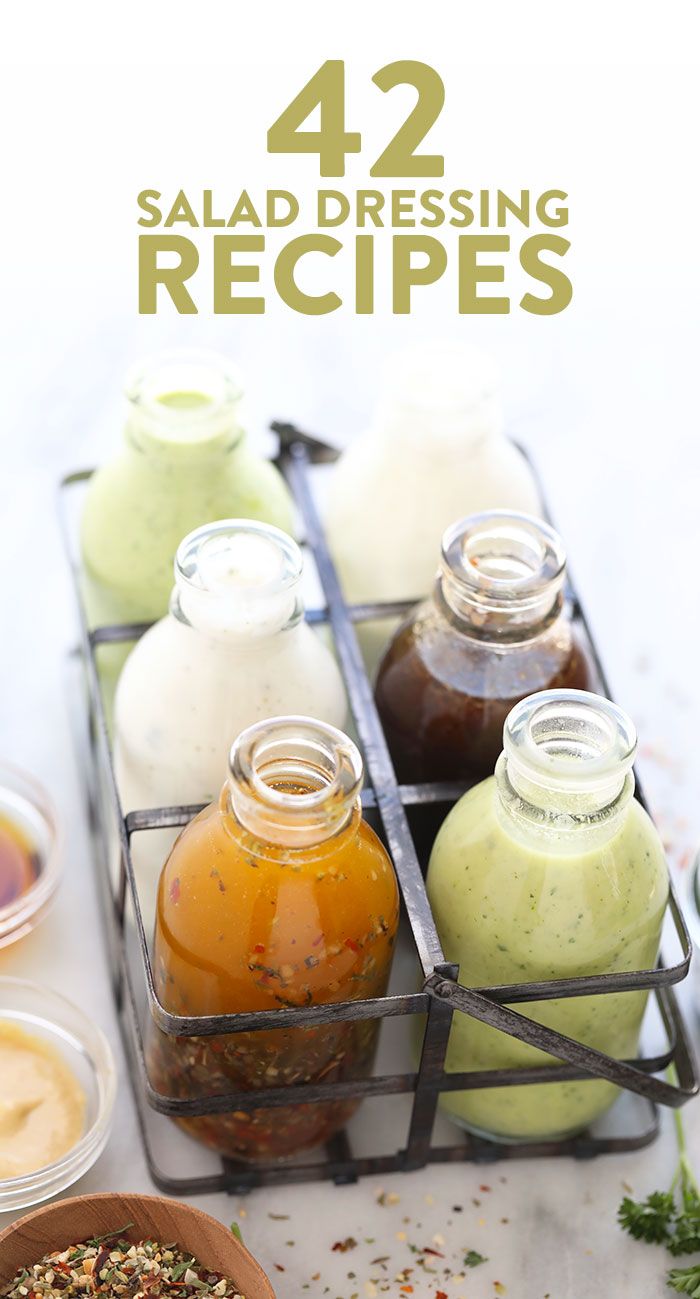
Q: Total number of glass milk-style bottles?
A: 6